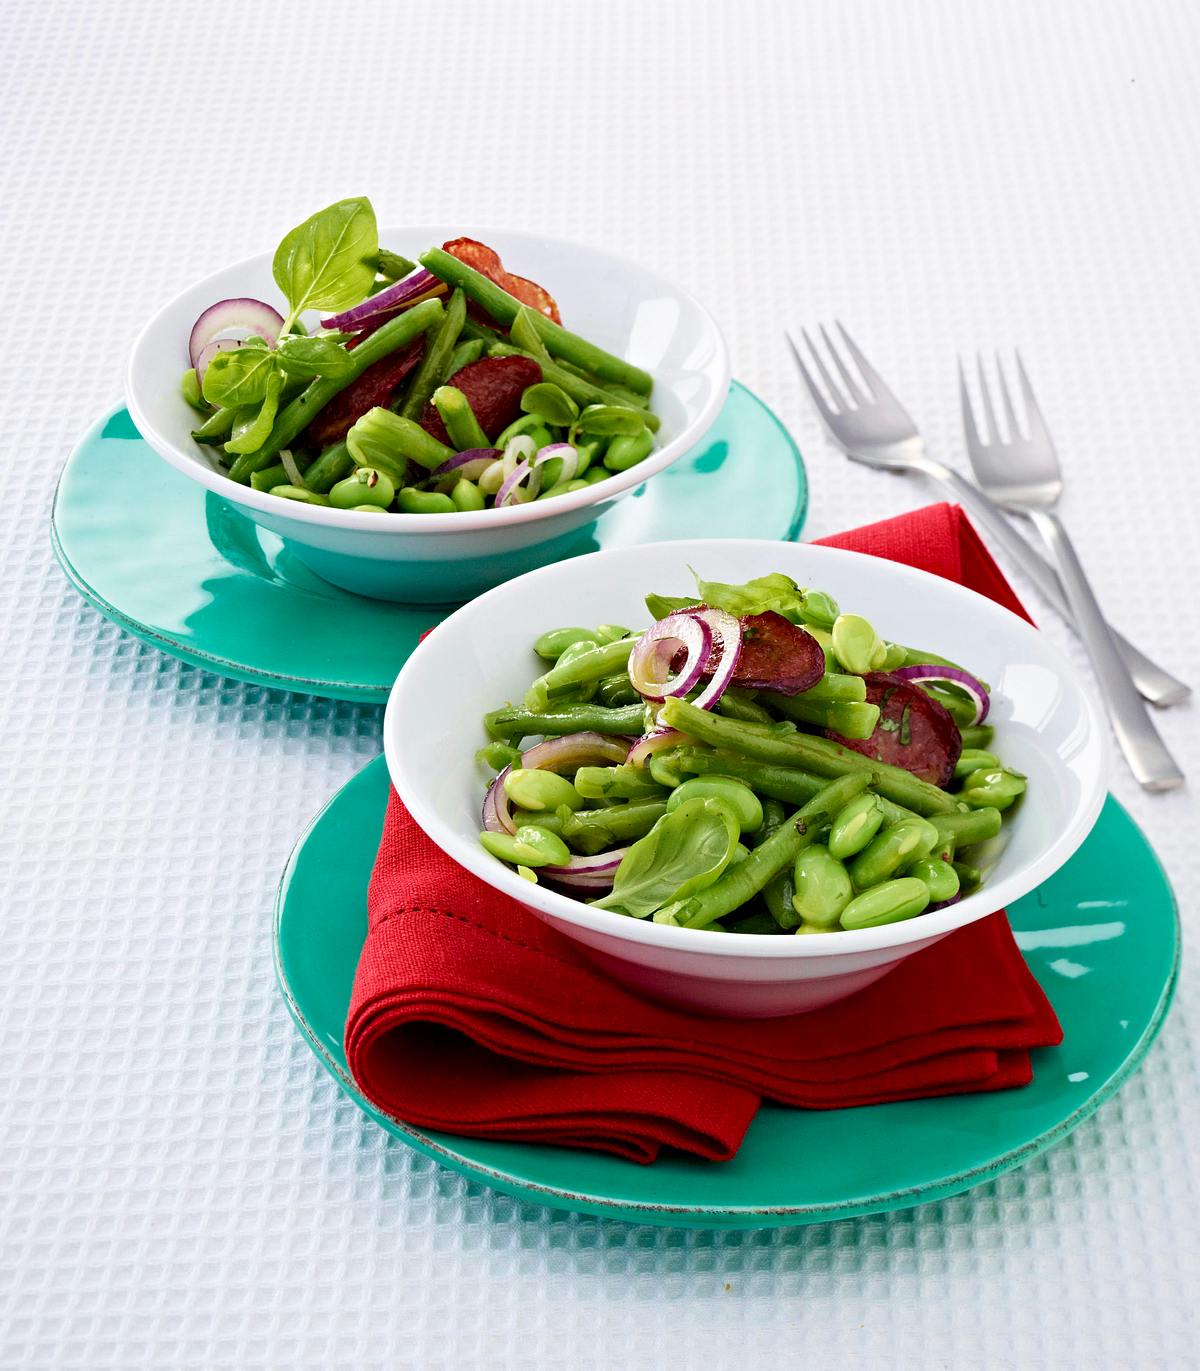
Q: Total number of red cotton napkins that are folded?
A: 1